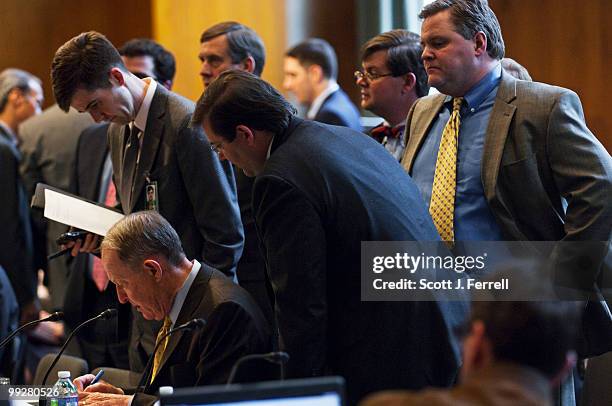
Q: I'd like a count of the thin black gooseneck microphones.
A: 4